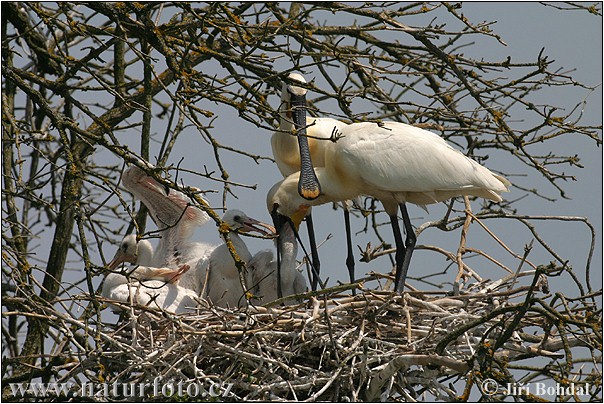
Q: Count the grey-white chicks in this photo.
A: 4